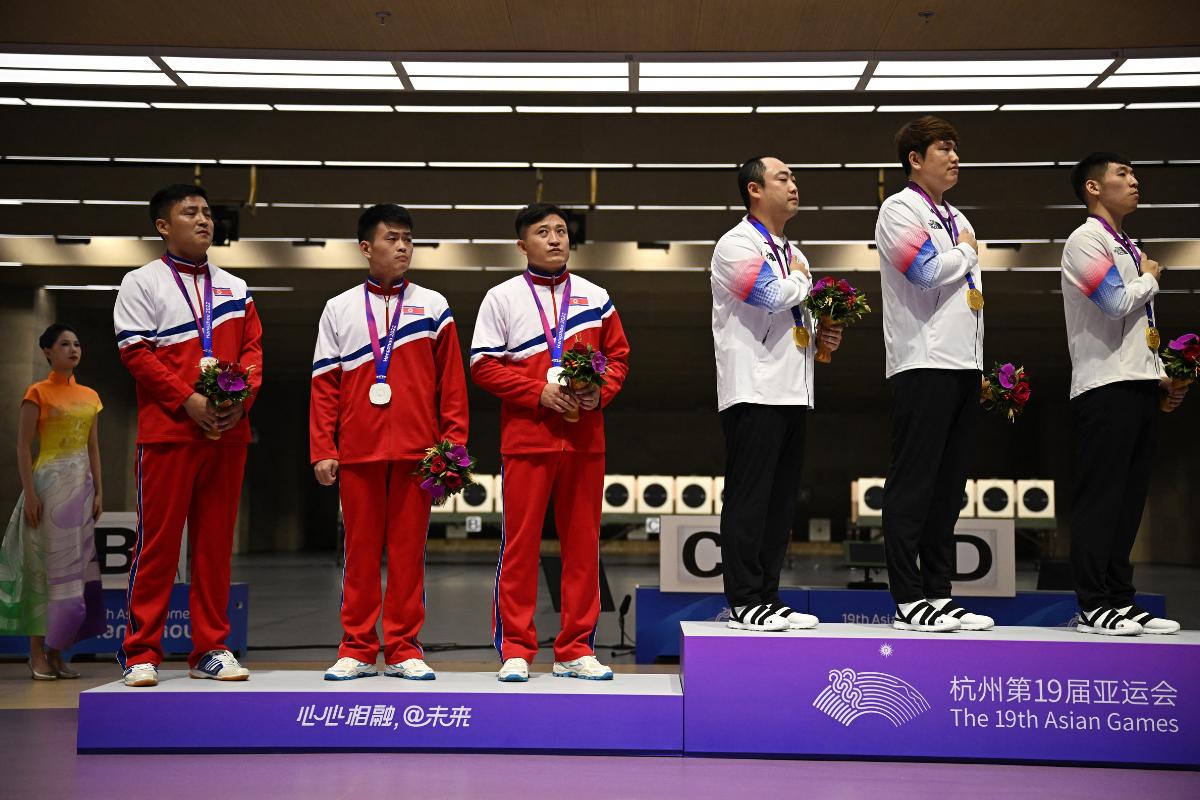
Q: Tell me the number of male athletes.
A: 6